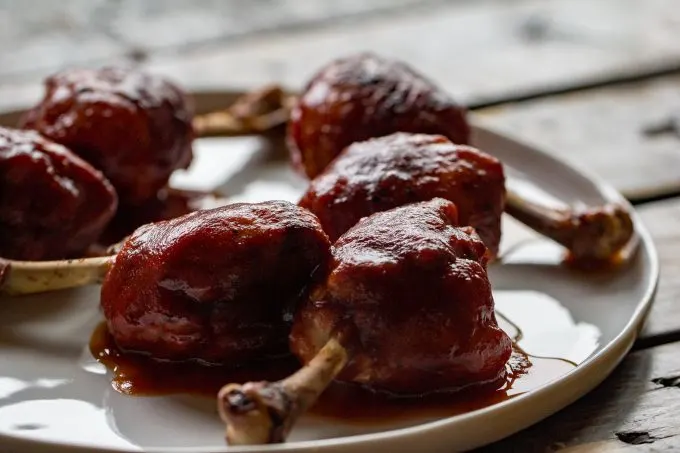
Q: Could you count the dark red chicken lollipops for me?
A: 6